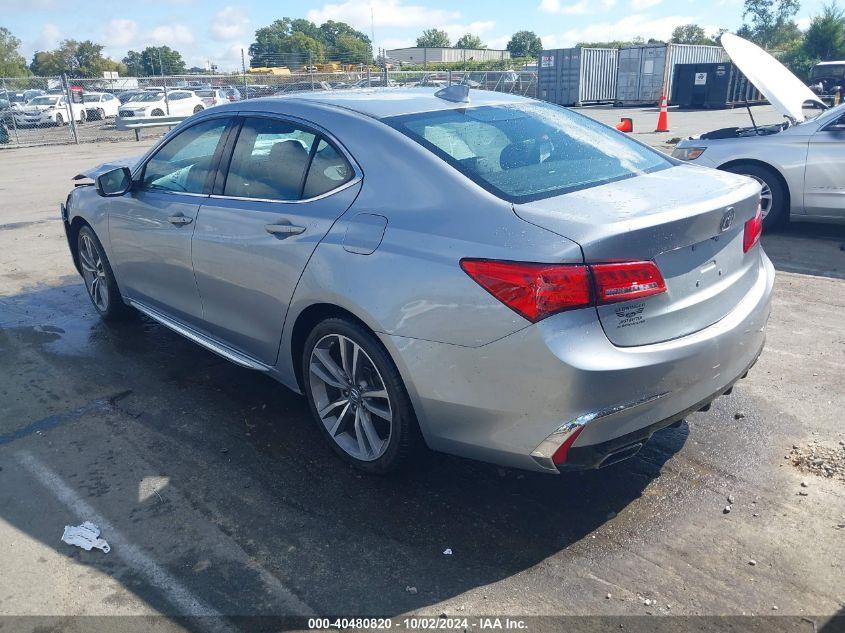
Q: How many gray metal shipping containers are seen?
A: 2